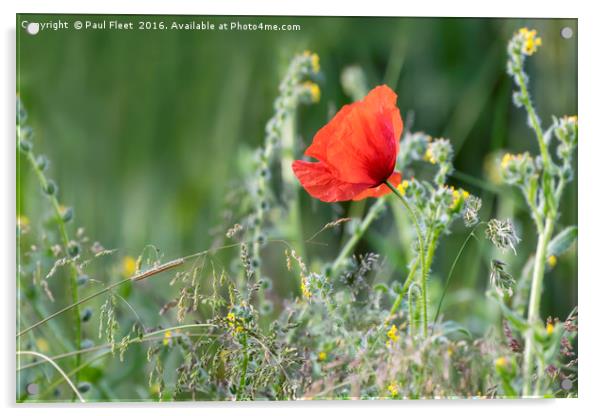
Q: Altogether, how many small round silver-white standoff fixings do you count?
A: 4